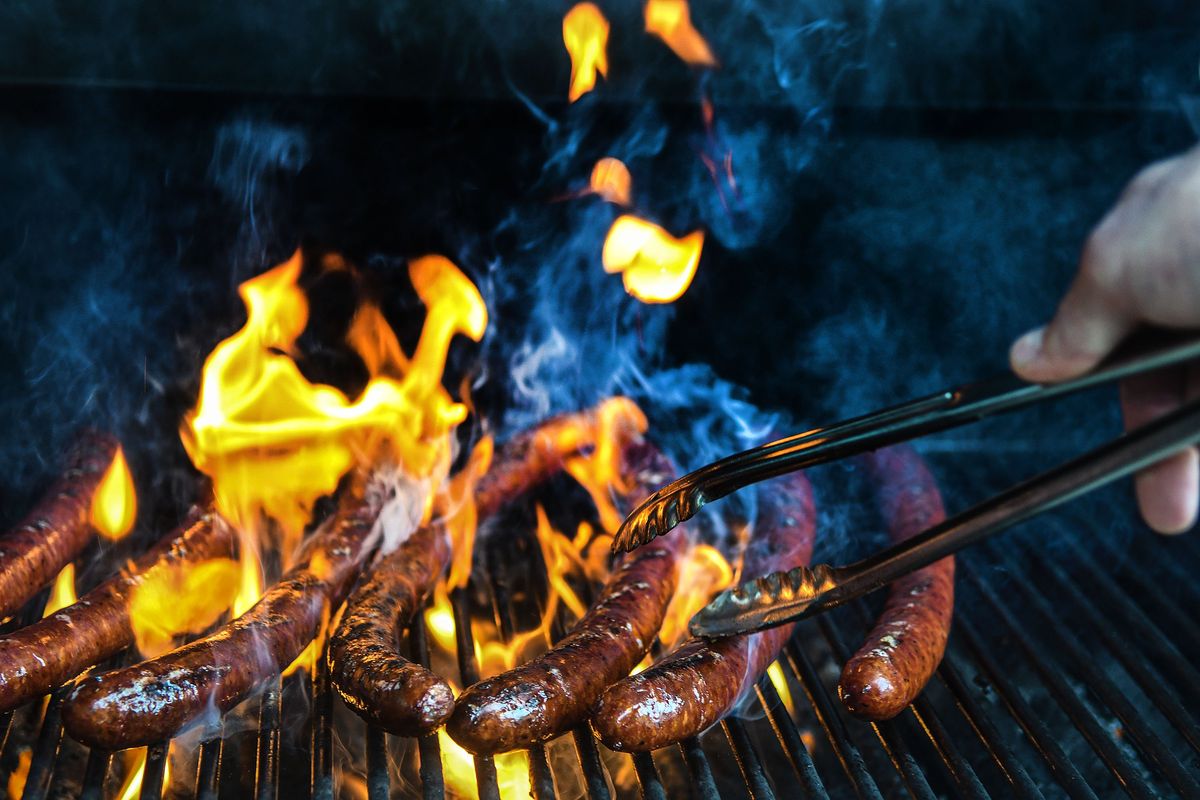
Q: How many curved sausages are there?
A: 7